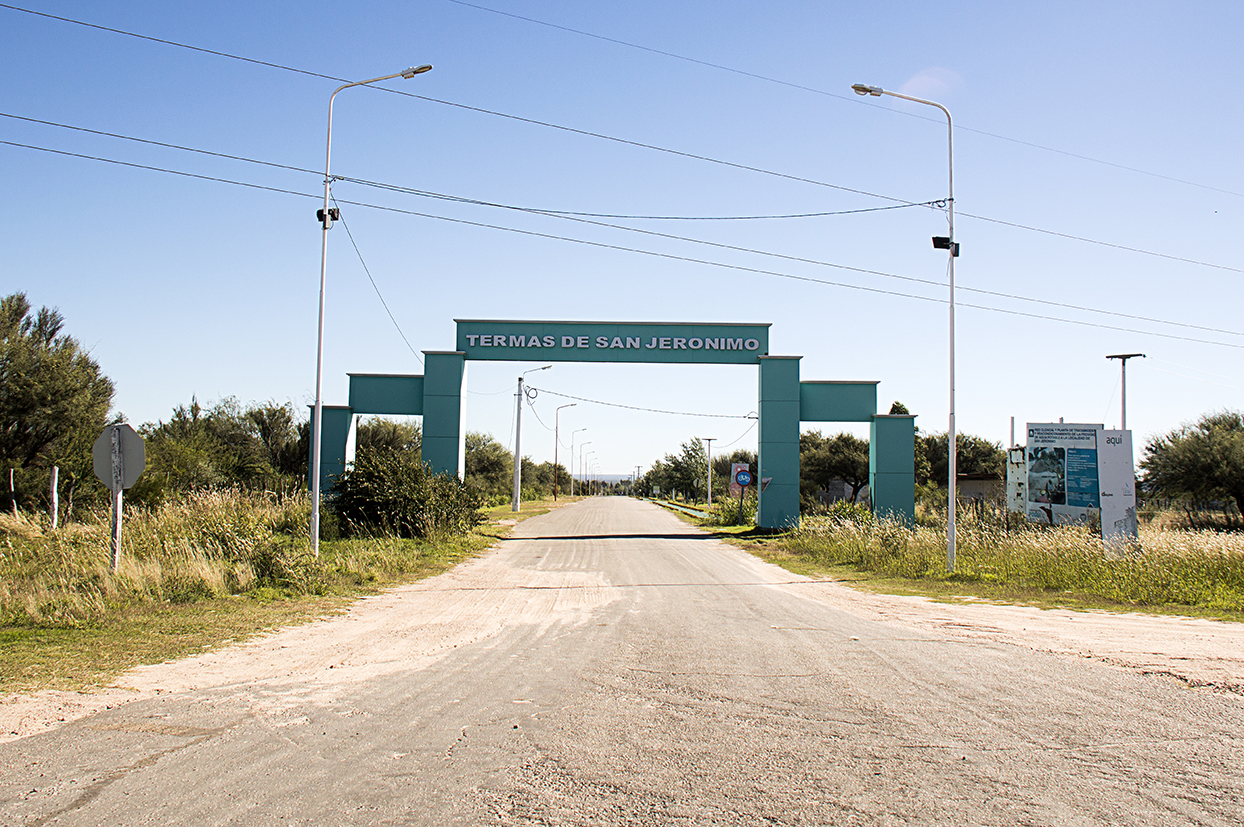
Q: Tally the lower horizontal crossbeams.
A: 2